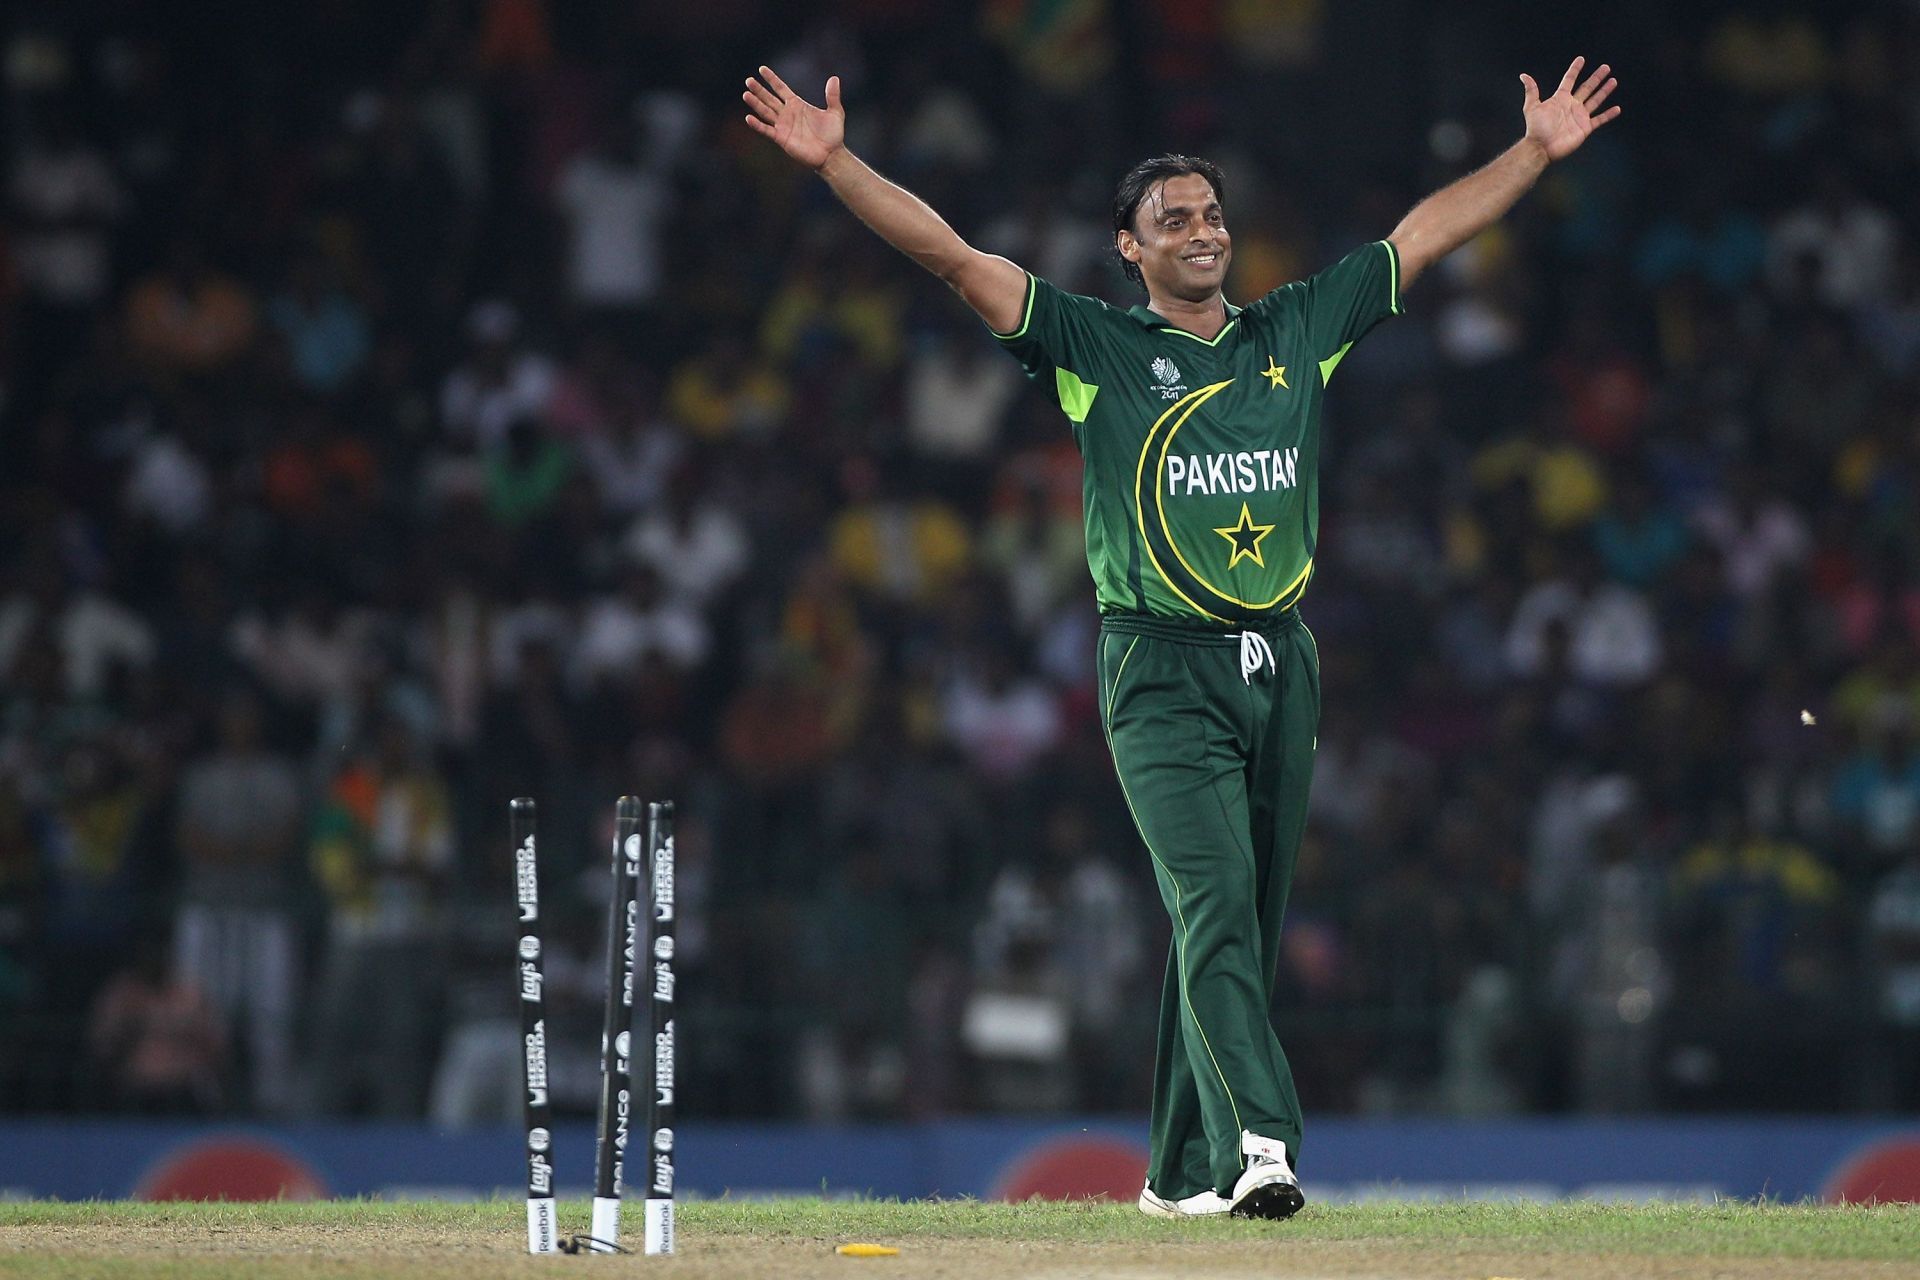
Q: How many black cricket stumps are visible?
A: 3